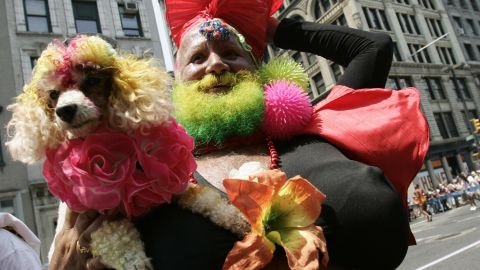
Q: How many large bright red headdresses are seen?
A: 1